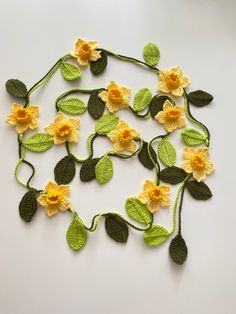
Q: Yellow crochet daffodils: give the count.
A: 10